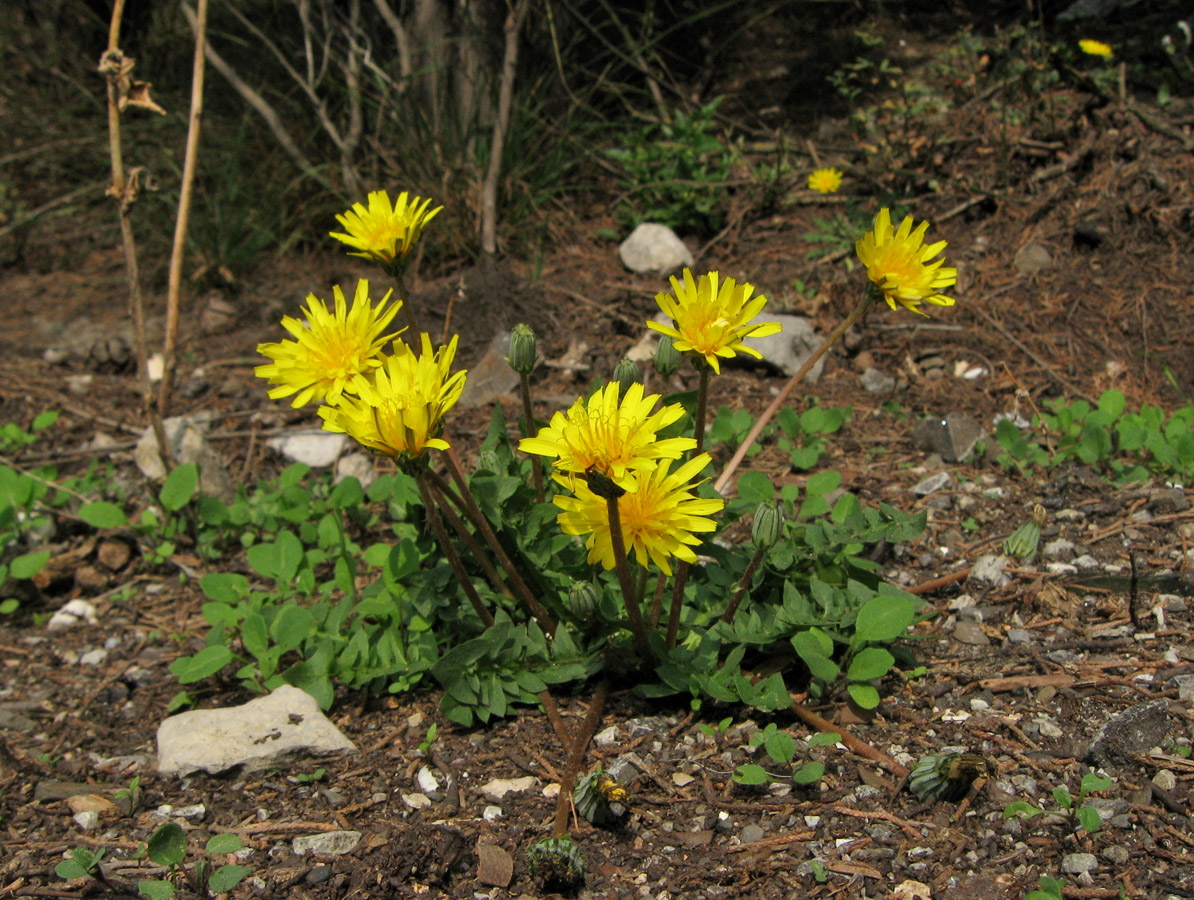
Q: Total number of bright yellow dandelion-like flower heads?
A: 9